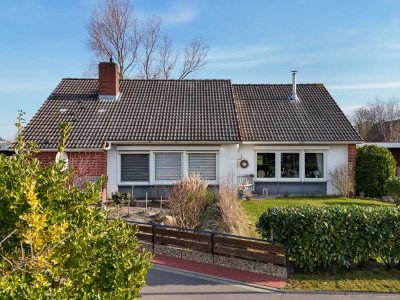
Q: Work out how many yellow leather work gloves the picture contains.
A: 0